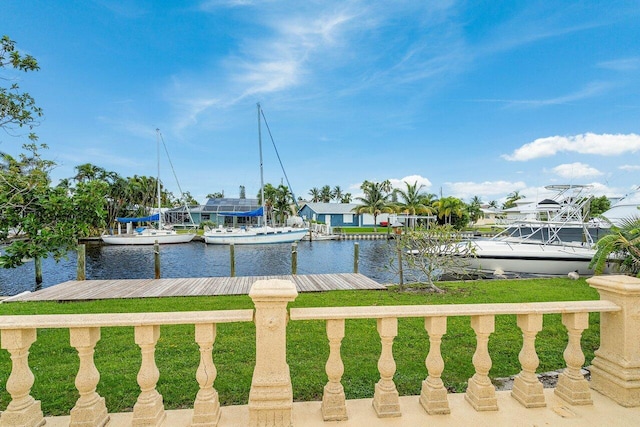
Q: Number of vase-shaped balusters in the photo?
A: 10